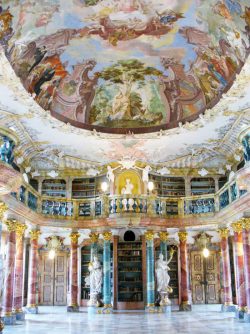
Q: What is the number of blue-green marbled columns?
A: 4